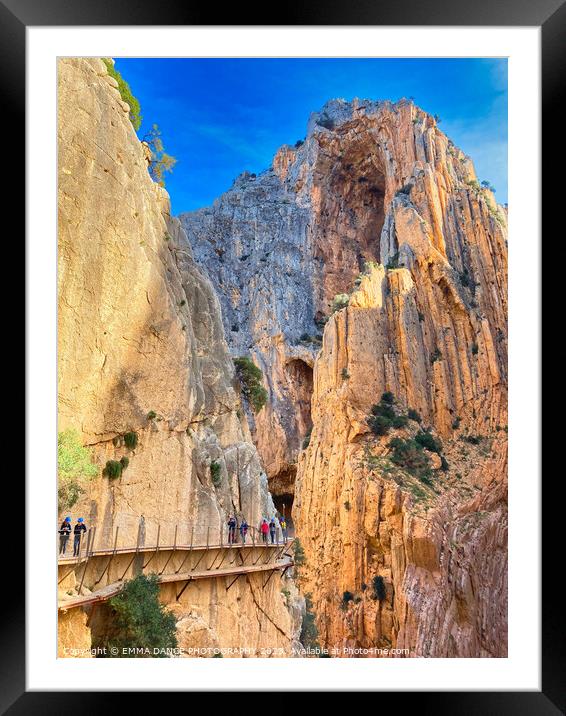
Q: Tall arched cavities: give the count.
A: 2